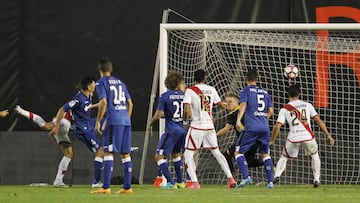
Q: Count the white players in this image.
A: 3